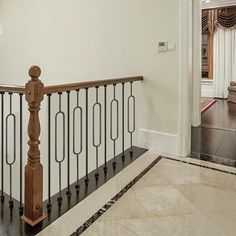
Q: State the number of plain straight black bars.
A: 7